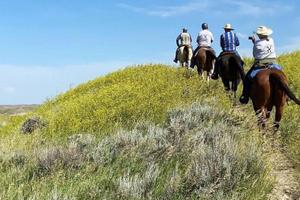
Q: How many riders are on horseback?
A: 4